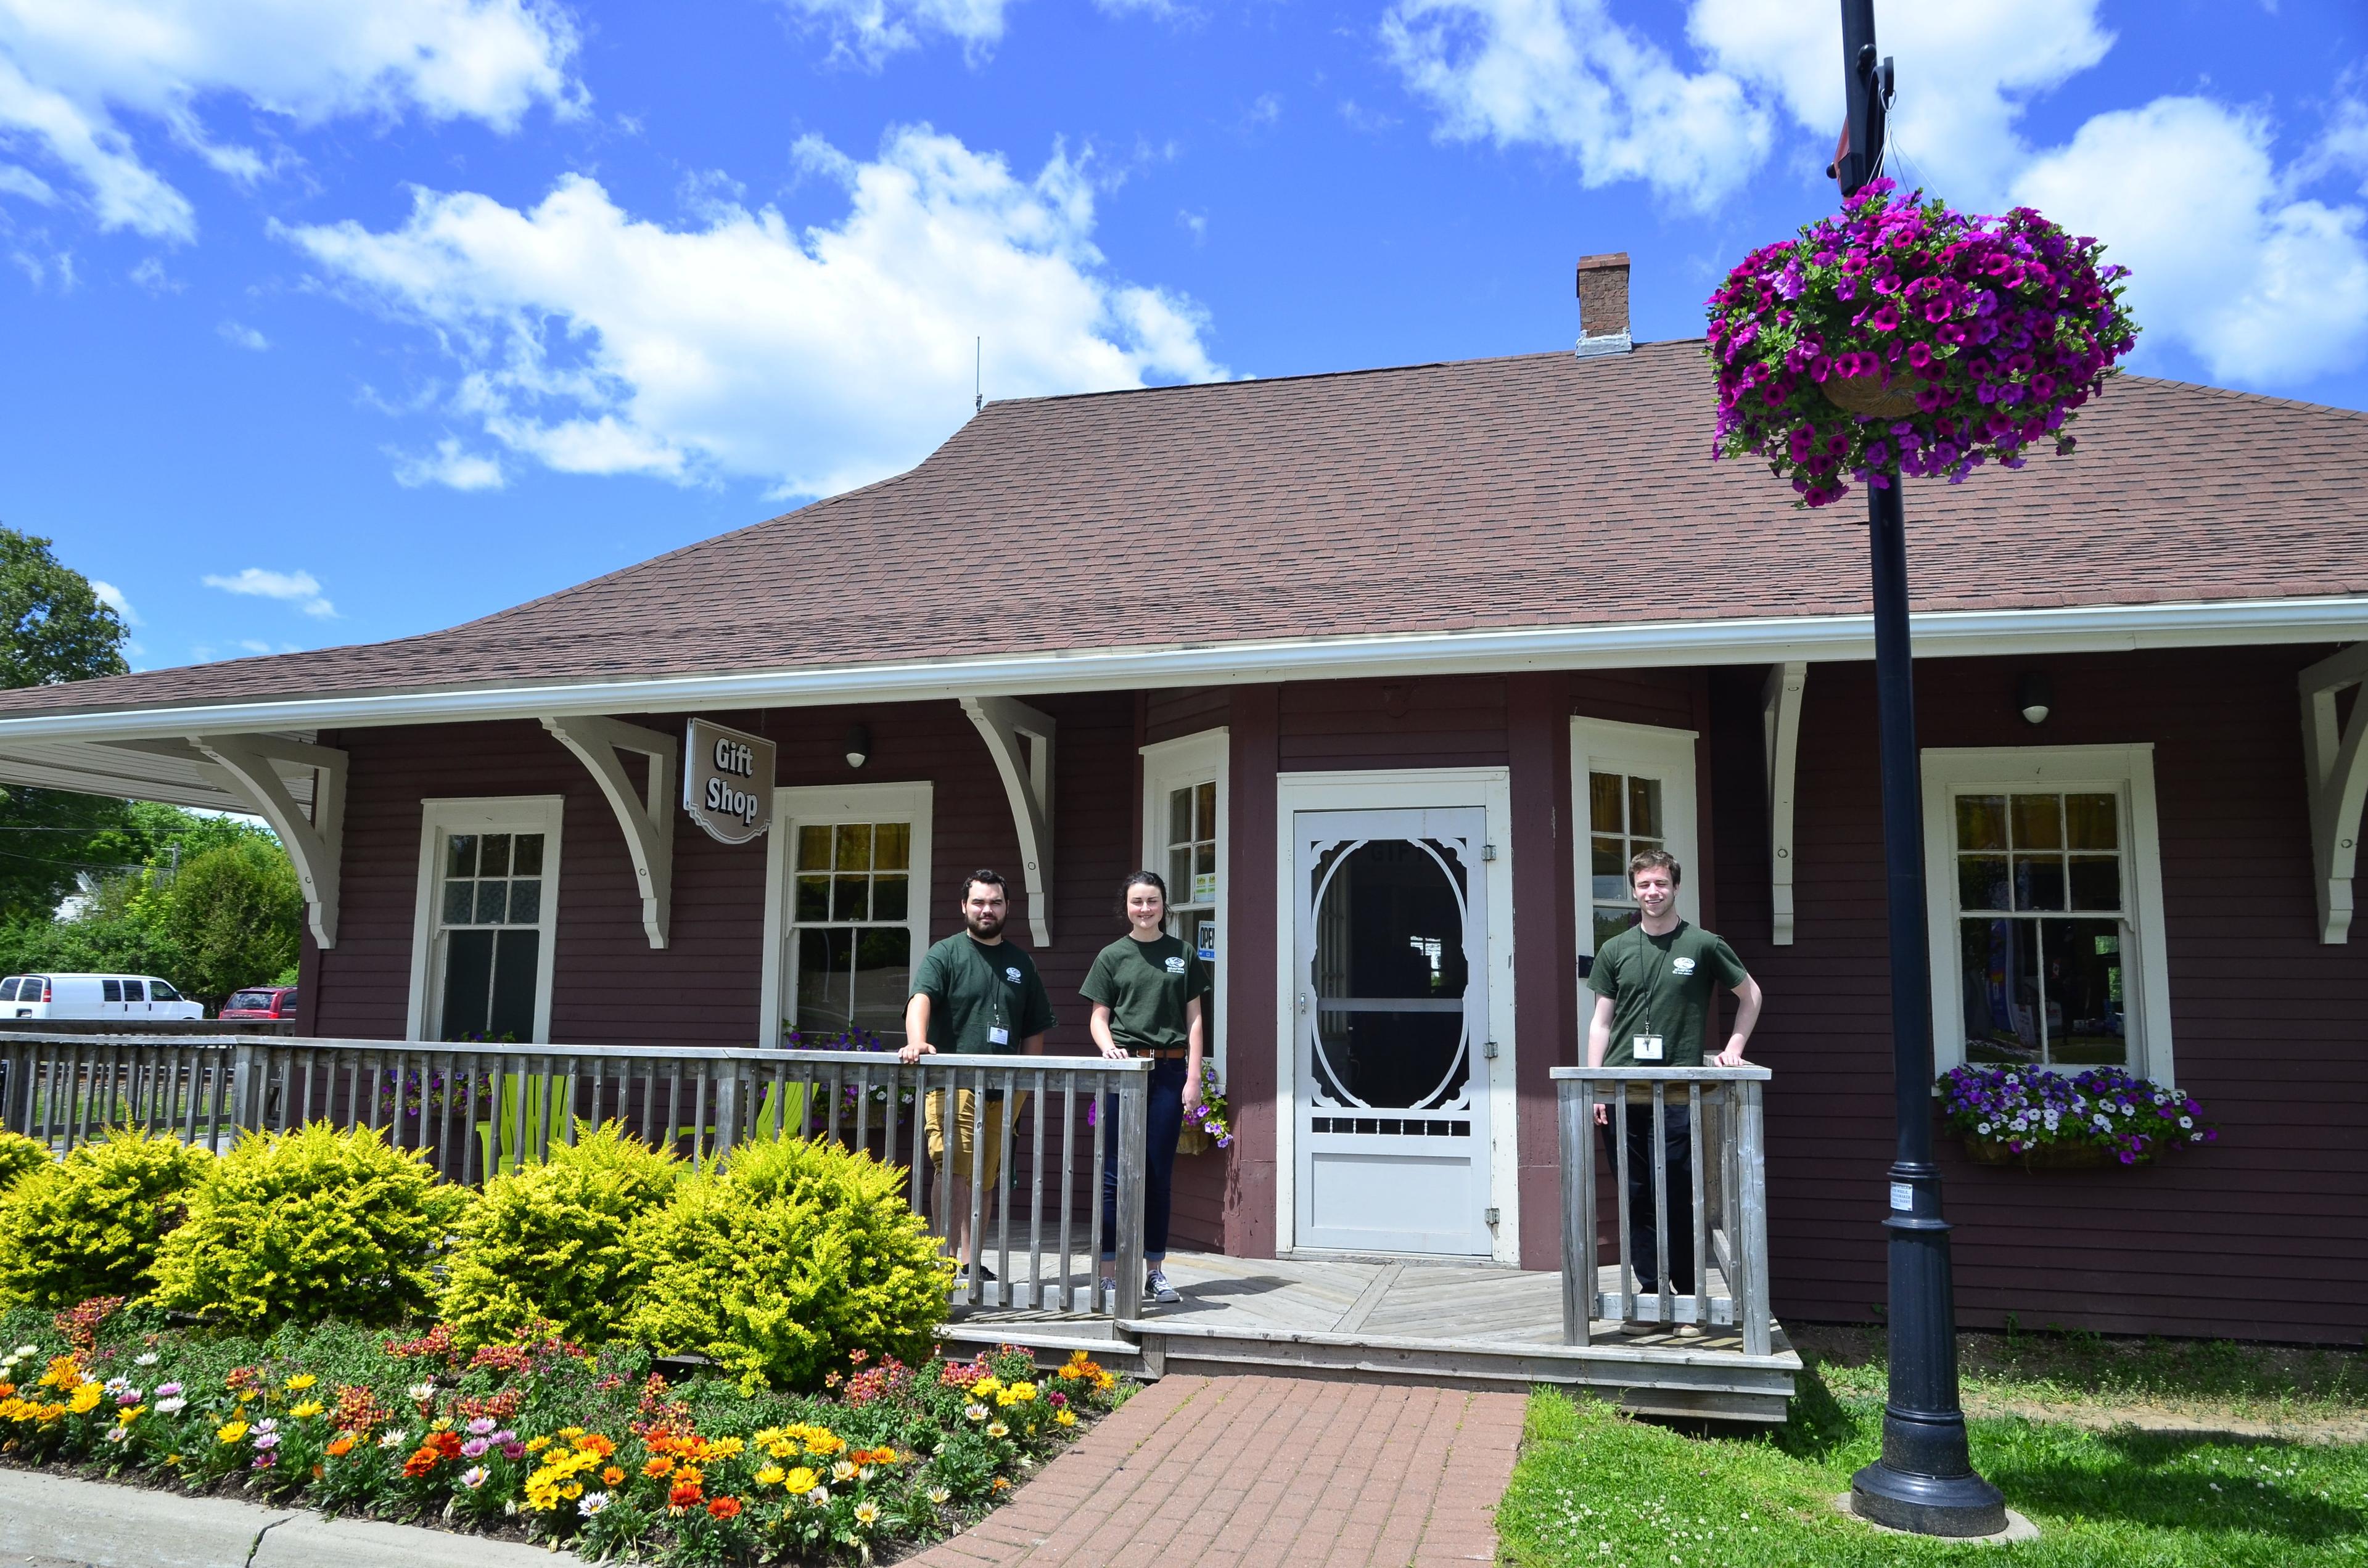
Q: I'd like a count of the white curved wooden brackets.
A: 5